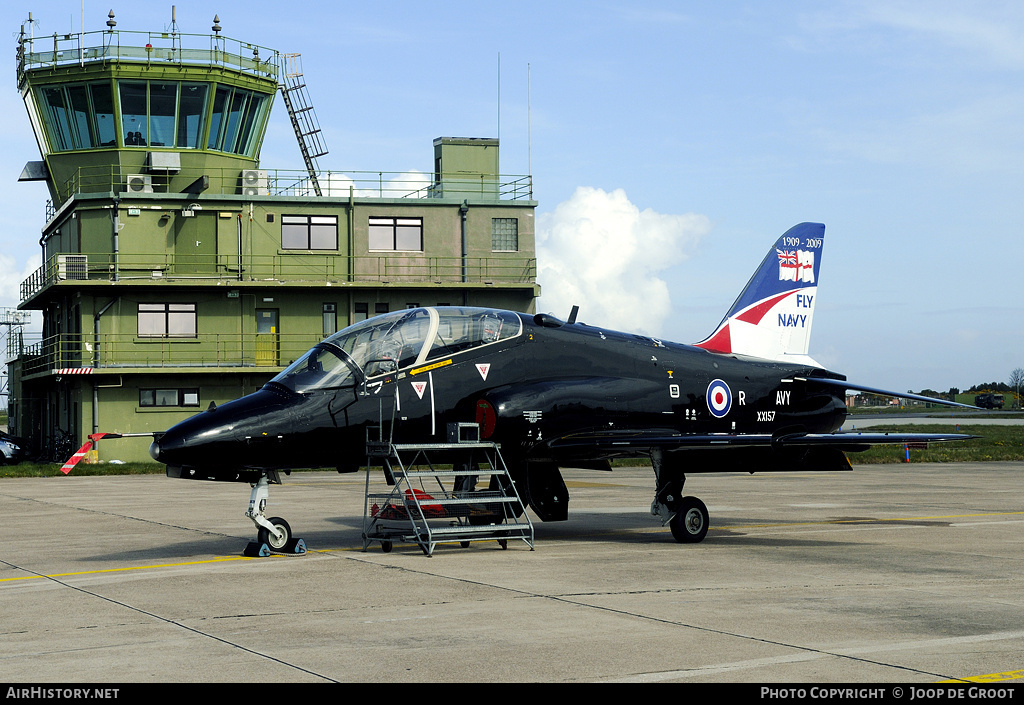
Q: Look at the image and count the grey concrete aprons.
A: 1